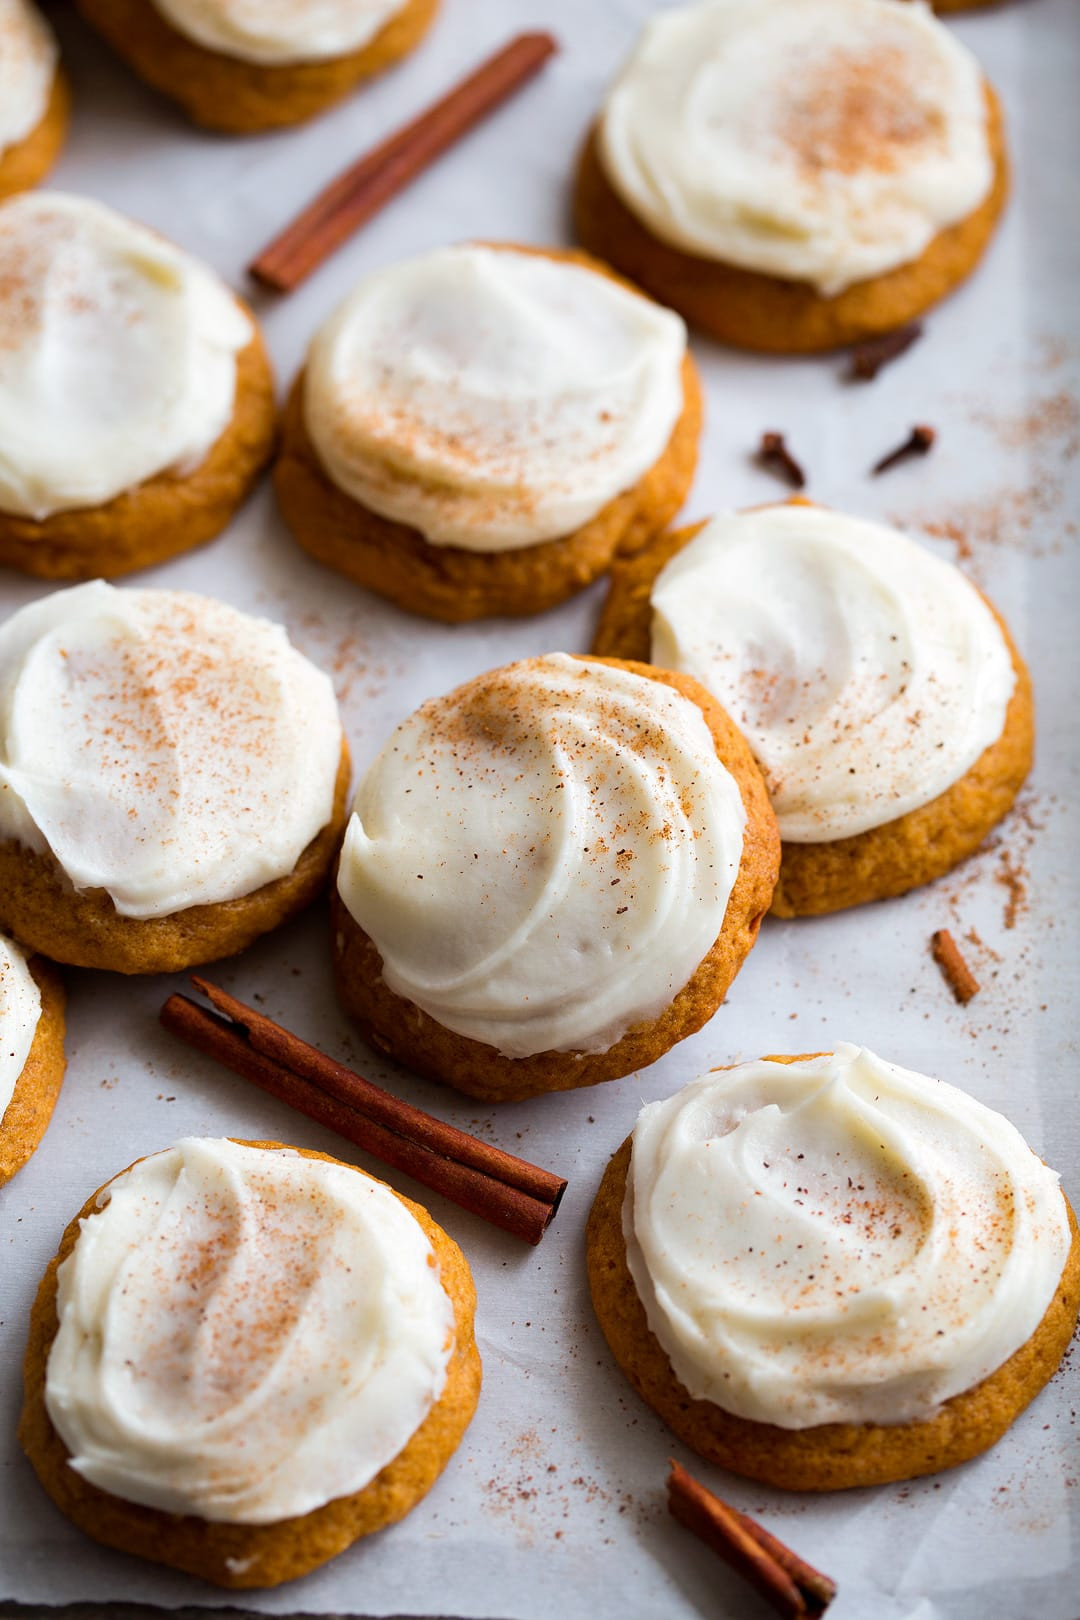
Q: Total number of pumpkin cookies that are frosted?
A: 11